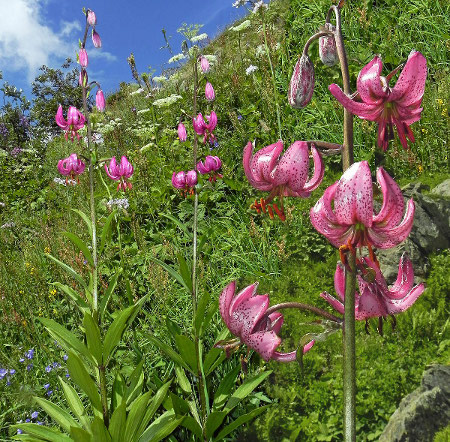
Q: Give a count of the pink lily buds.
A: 10